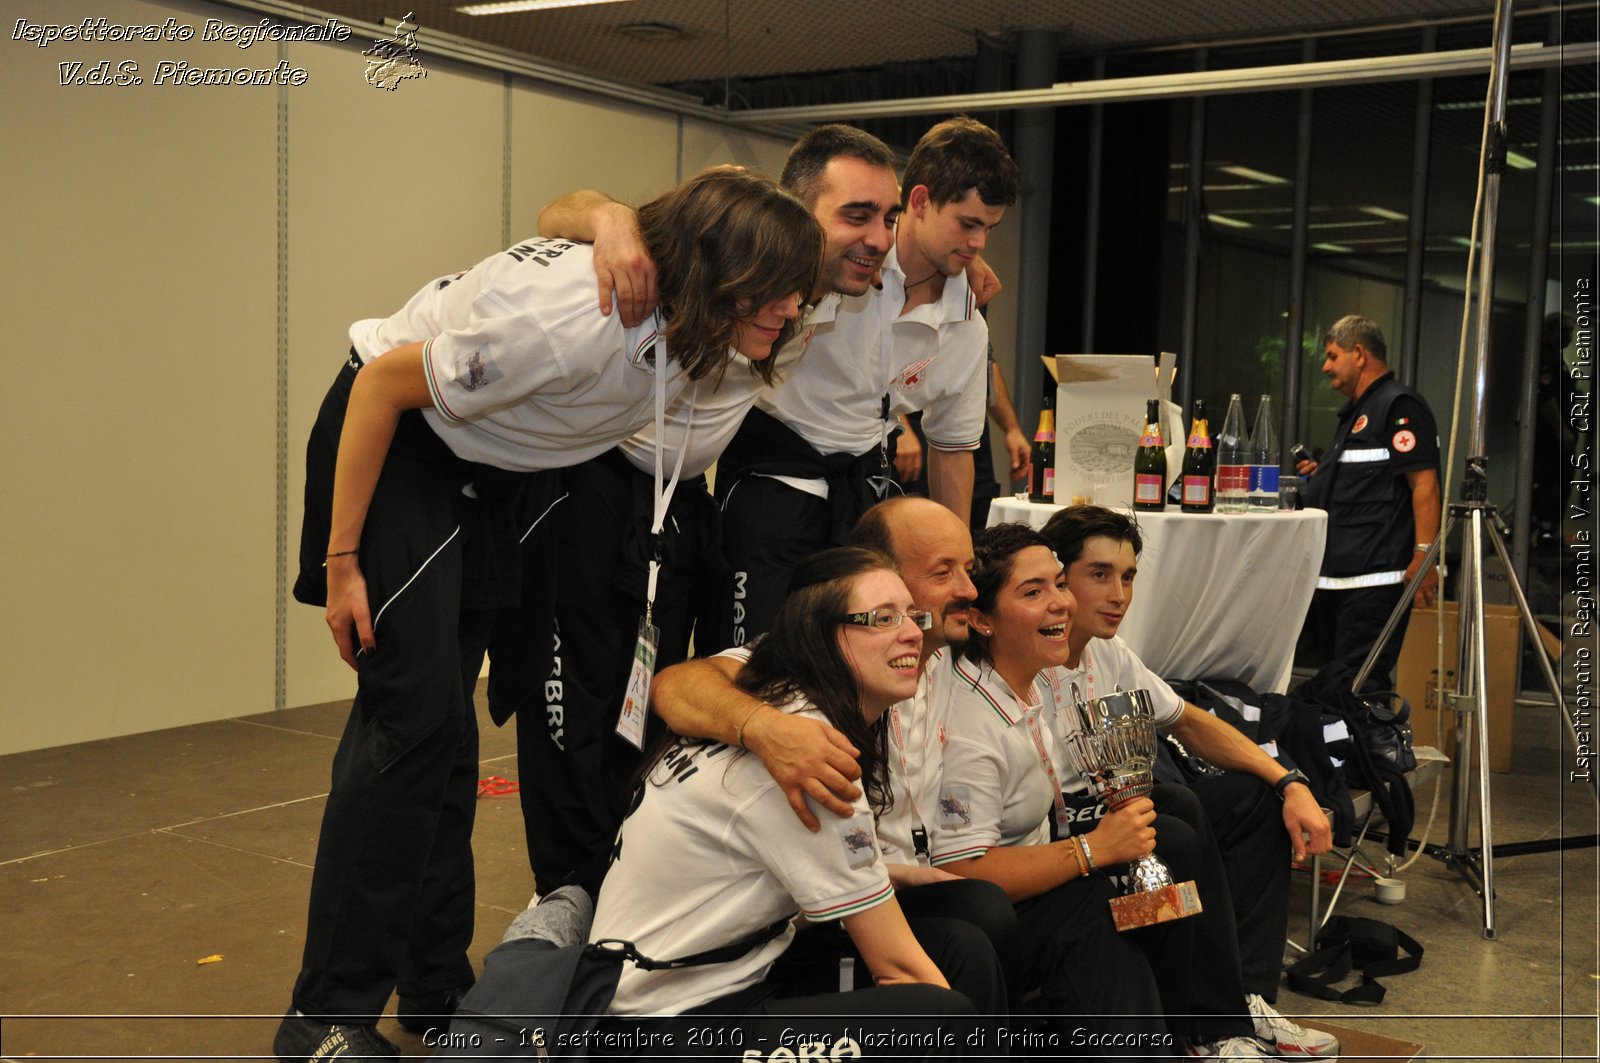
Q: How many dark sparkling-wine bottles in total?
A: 3